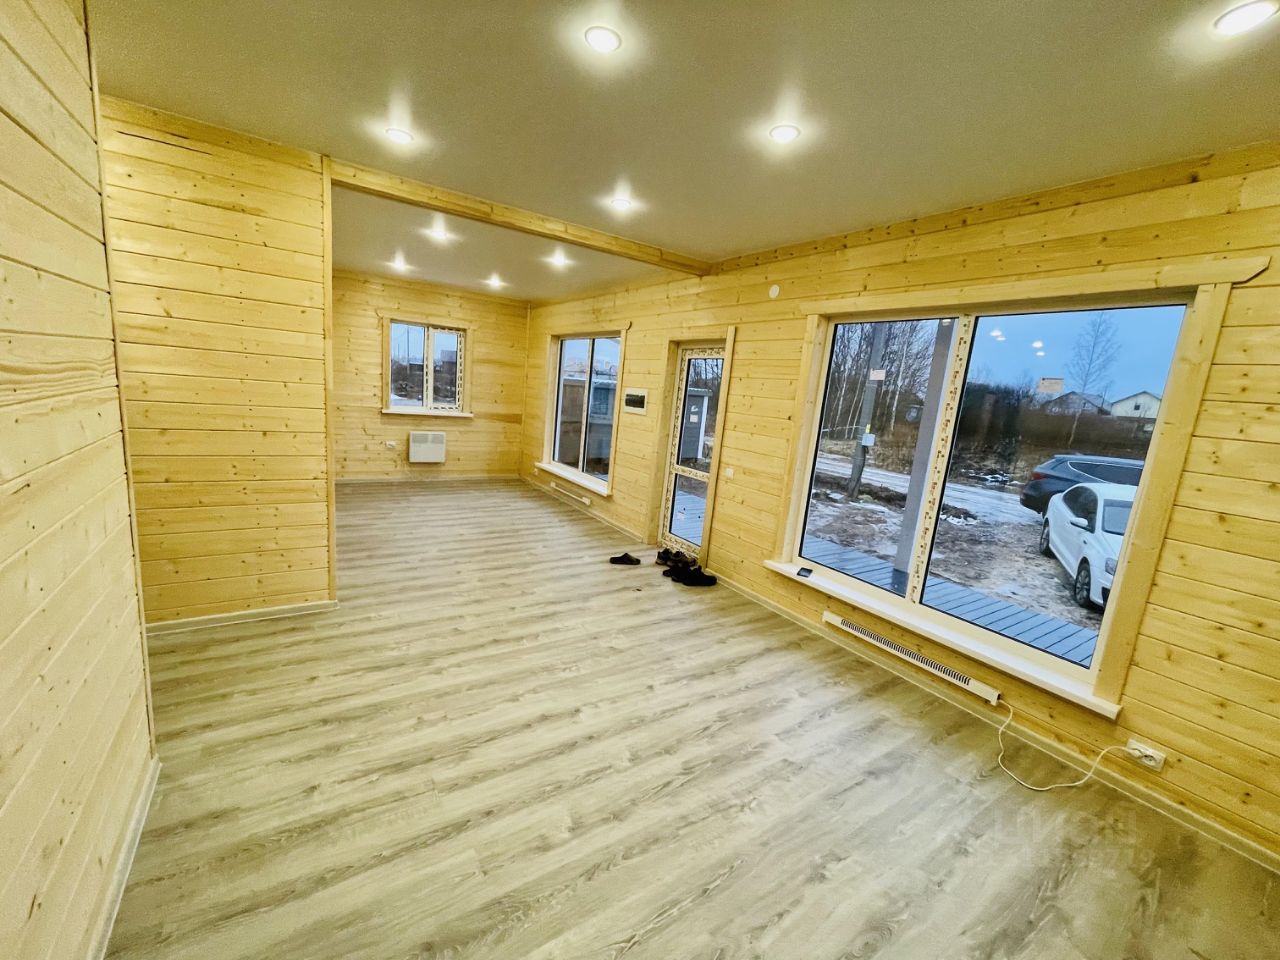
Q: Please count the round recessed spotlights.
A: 9